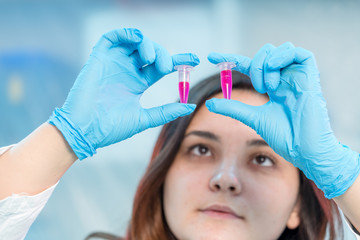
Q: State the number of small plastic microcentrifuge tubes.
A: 2